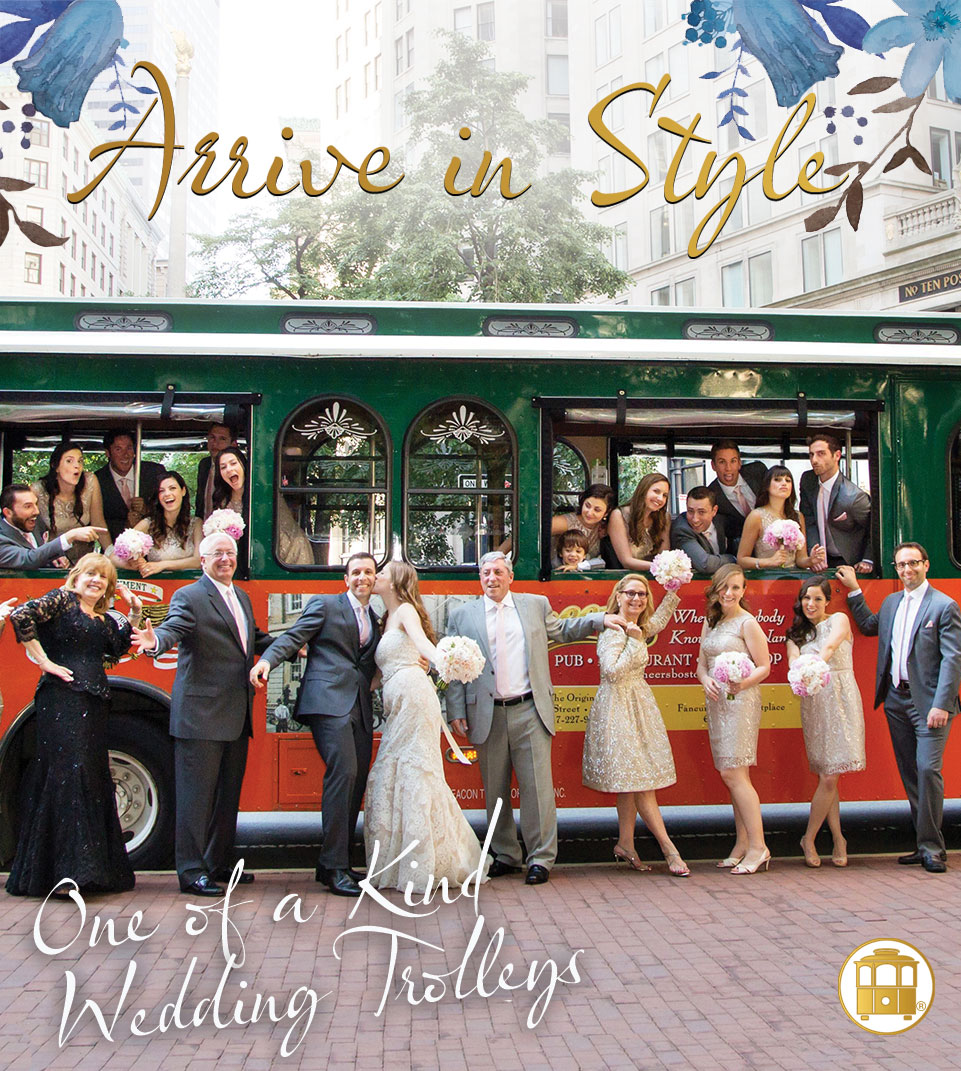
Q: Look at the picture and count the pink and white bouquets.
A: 6